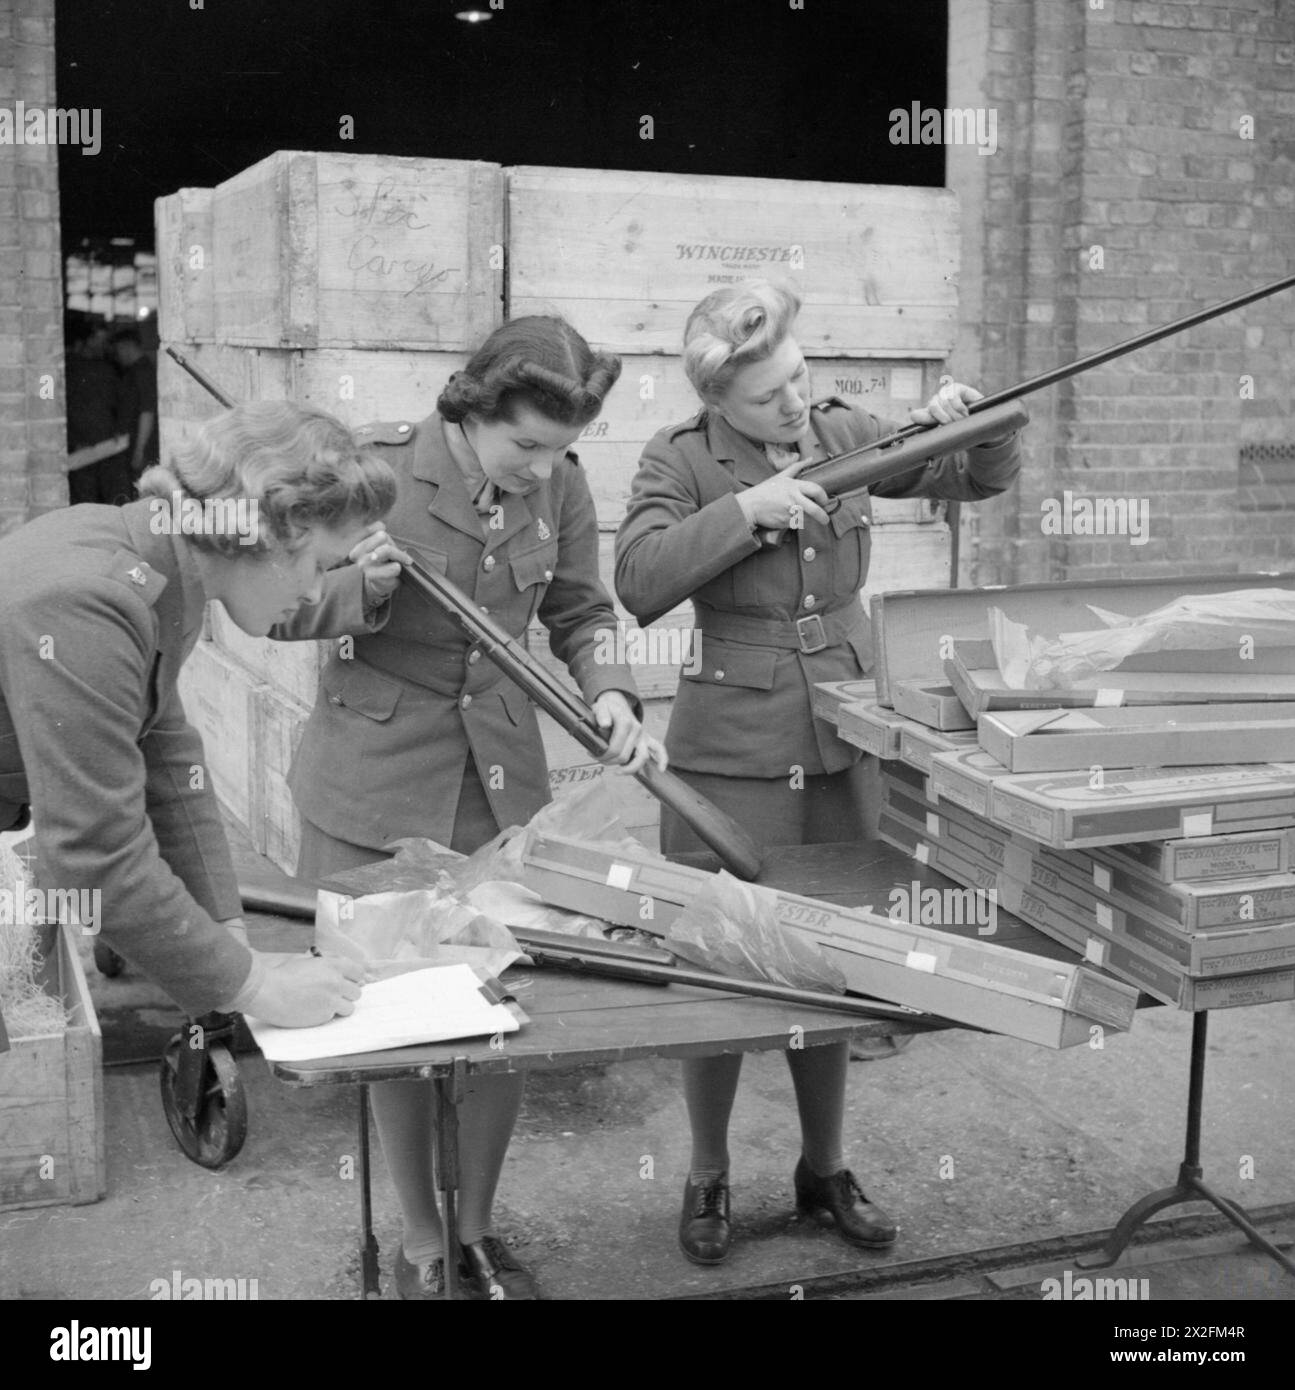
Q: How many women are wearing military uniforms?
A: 3